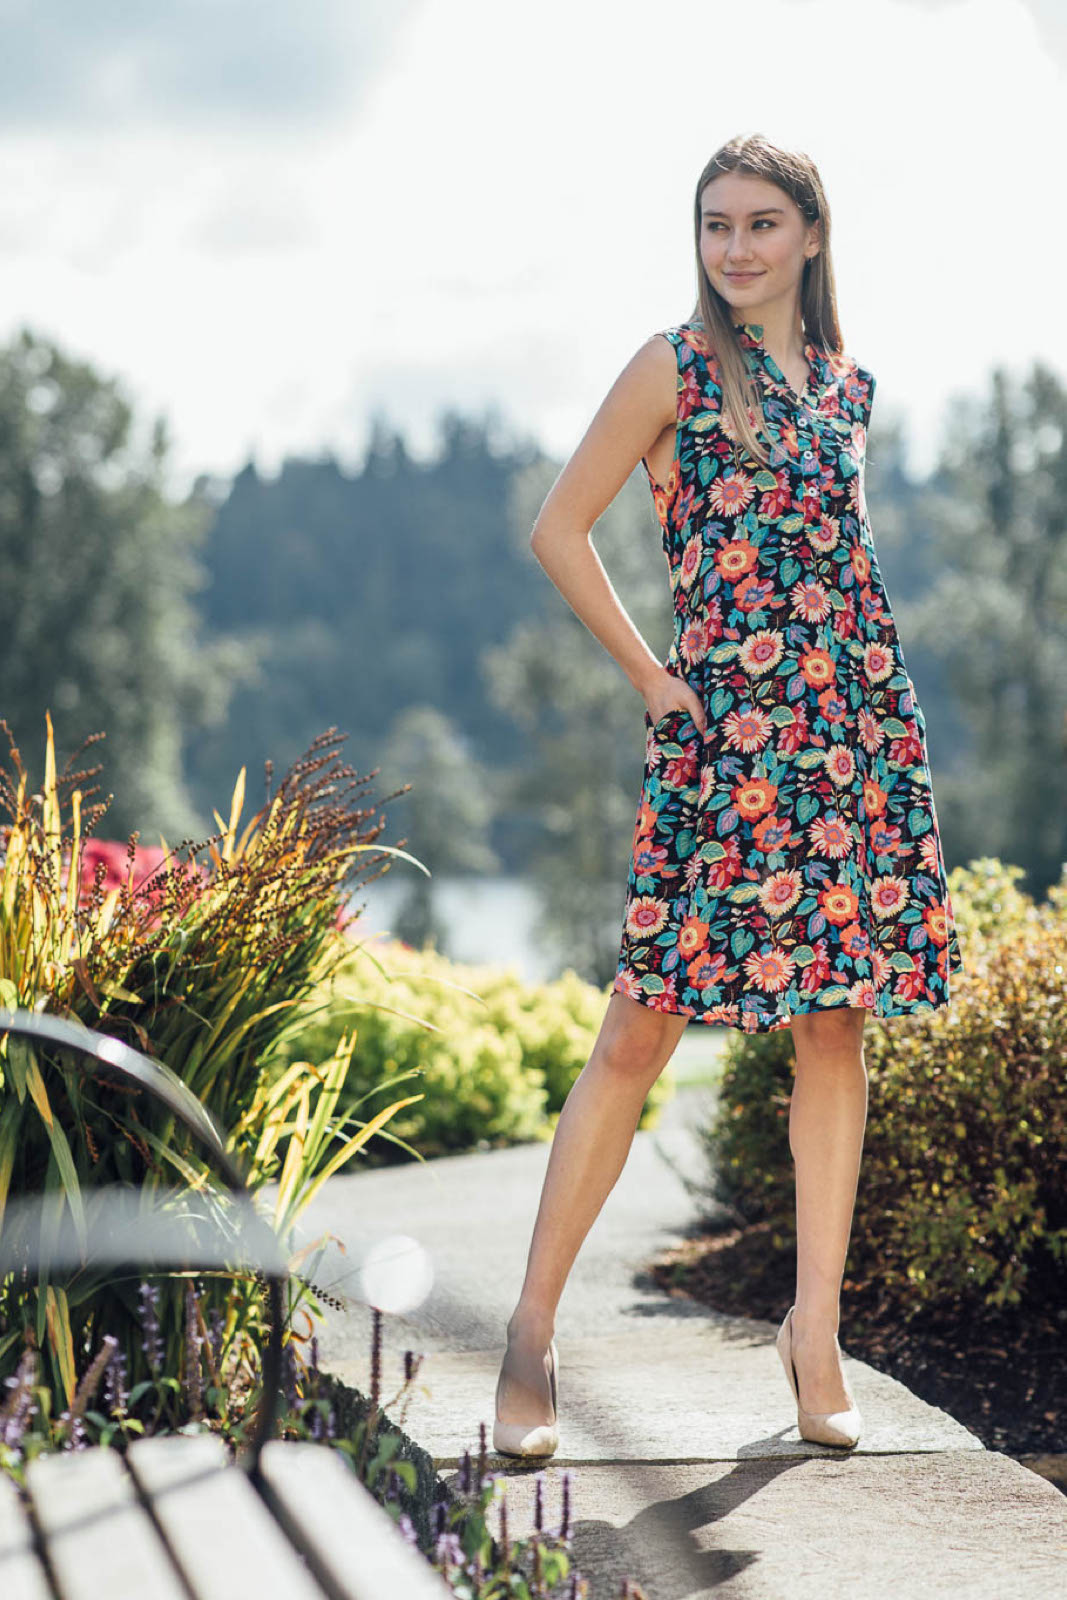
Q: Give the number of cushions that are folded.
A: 0